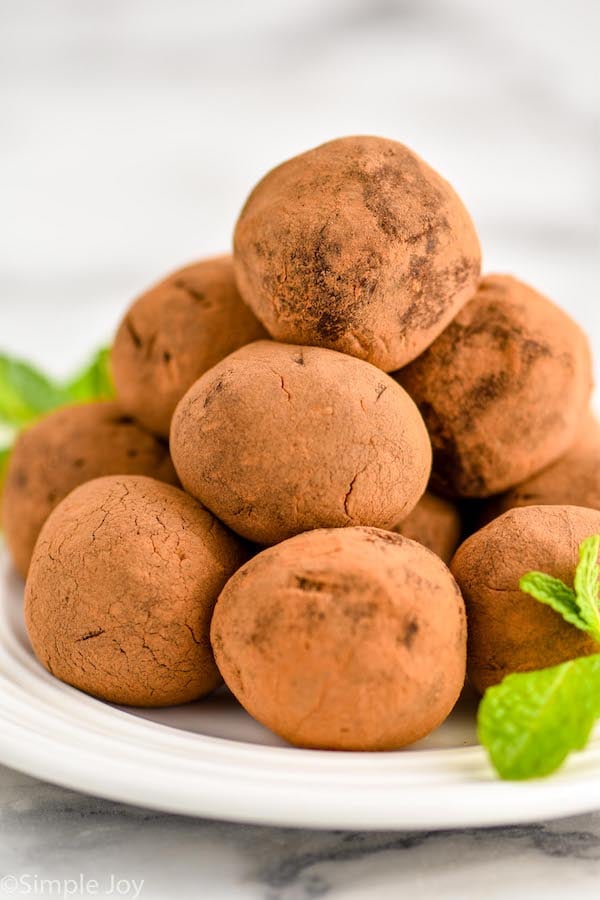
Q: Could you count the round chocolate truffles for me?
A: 10